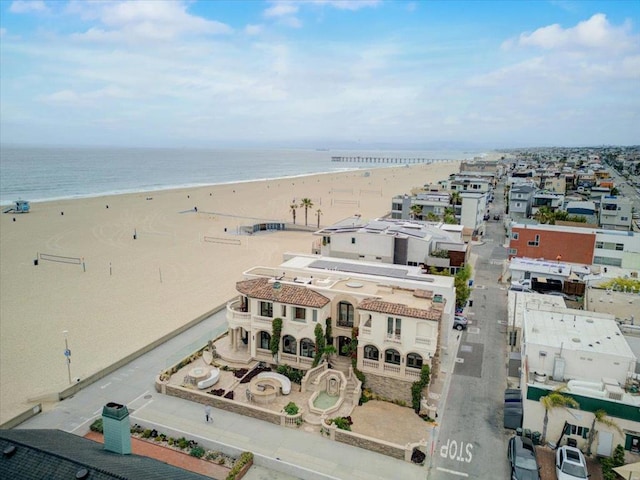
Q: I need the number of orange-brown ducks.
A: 0